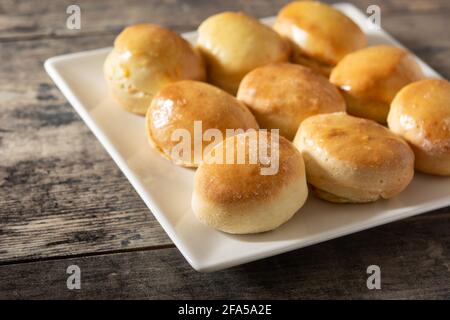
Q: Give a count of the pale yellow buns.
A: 2